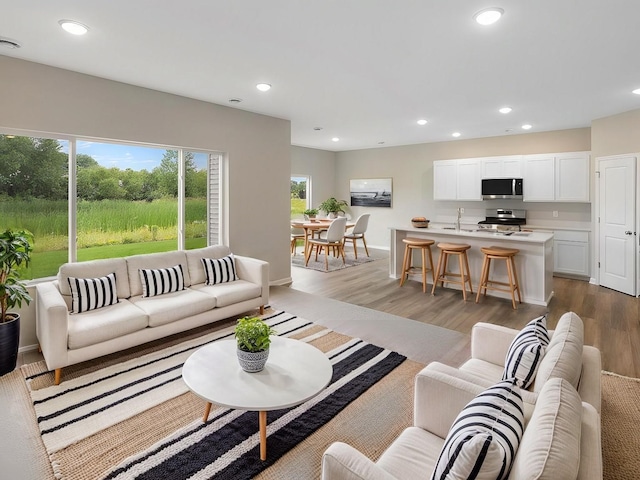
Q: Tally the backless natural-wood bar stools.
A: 3